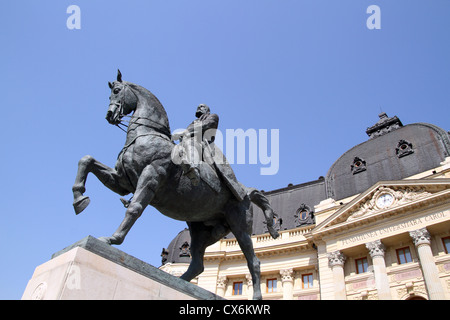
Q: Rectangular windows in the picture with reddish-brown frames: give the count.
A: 6